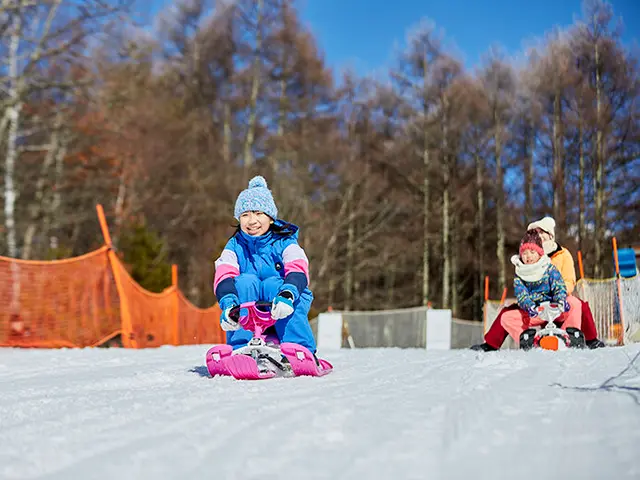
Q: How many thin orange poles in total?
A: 6